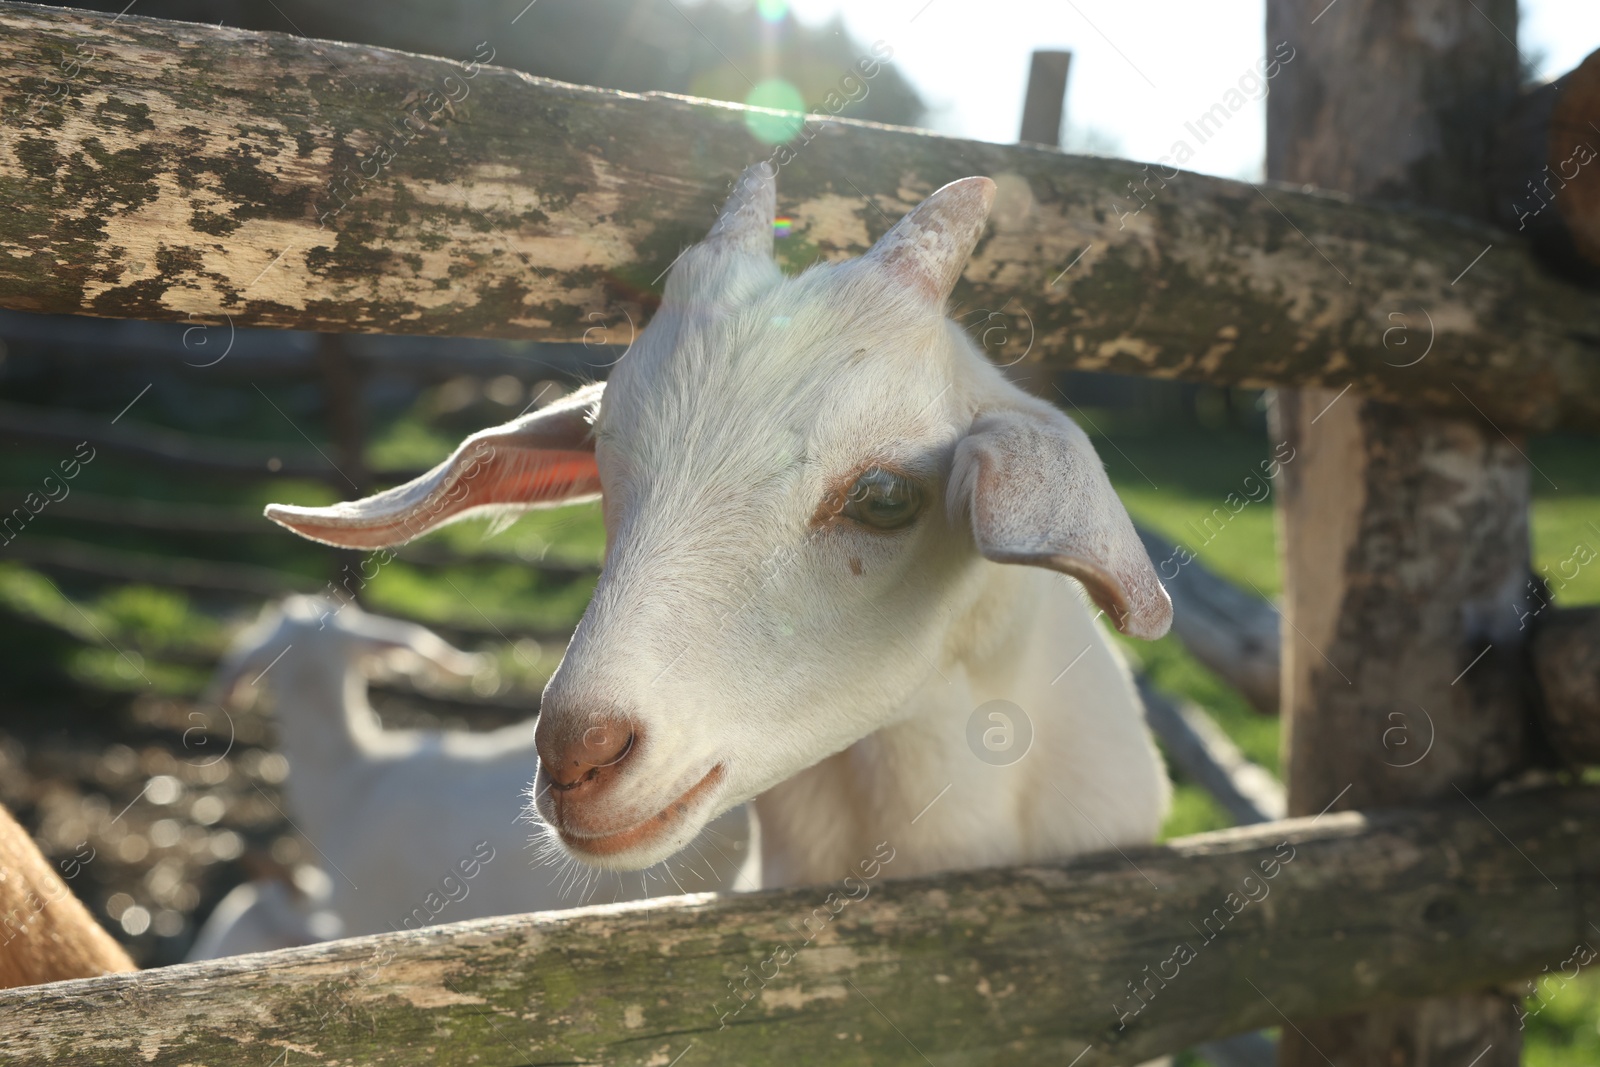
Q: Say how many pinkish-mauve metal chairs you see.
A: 0